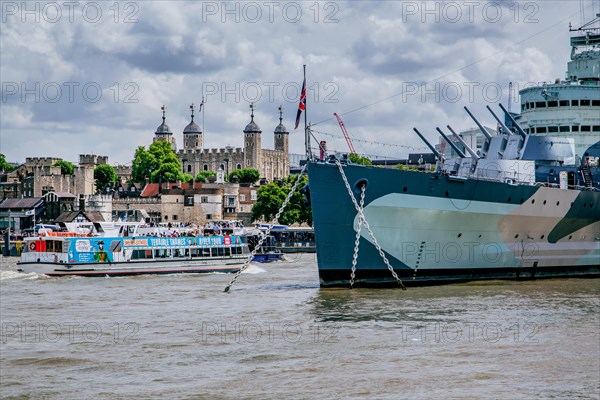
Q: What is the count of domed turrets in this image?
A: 4